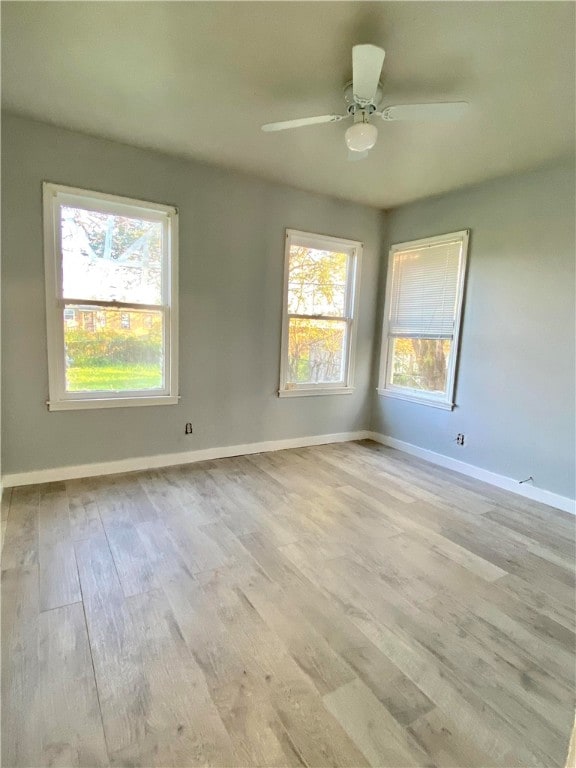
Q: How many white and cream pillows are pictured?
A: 0